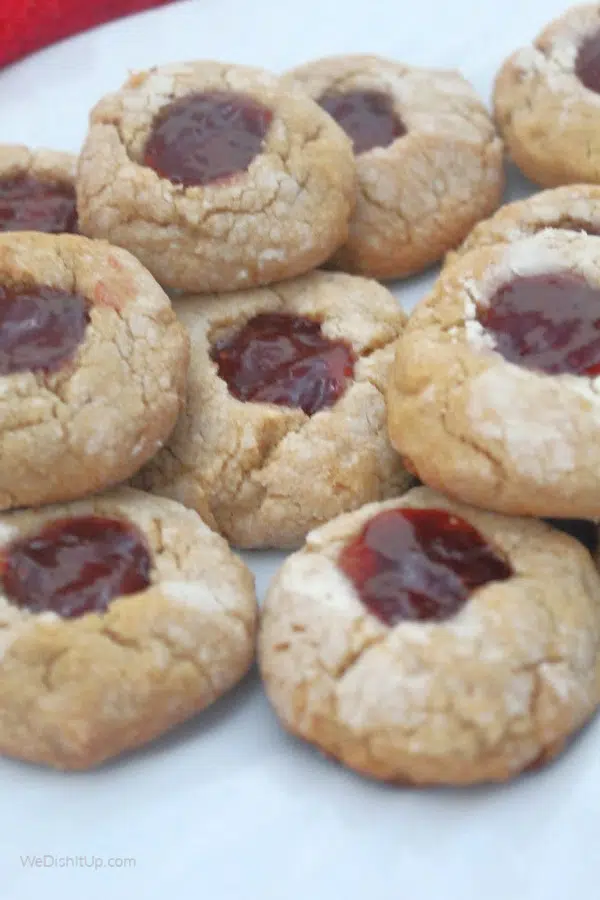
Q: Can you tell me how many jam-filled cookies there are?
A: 10